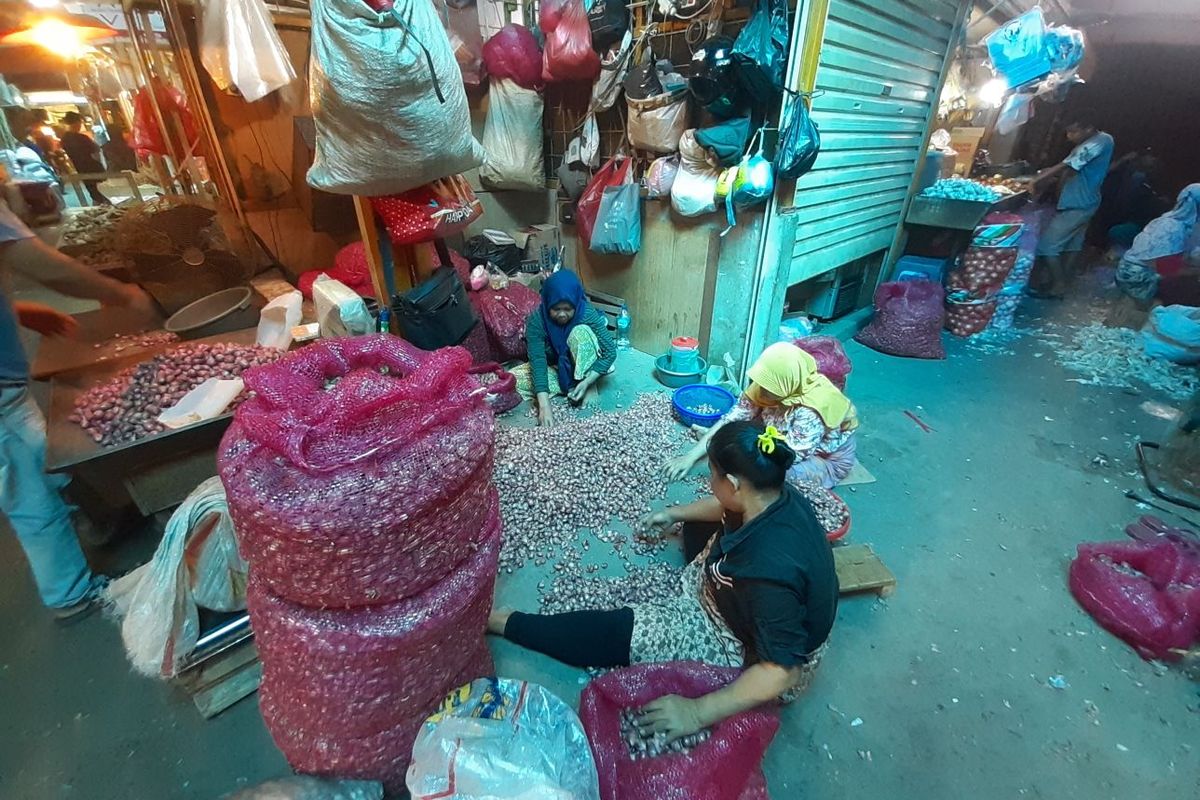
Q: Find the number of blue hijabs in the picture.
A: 2